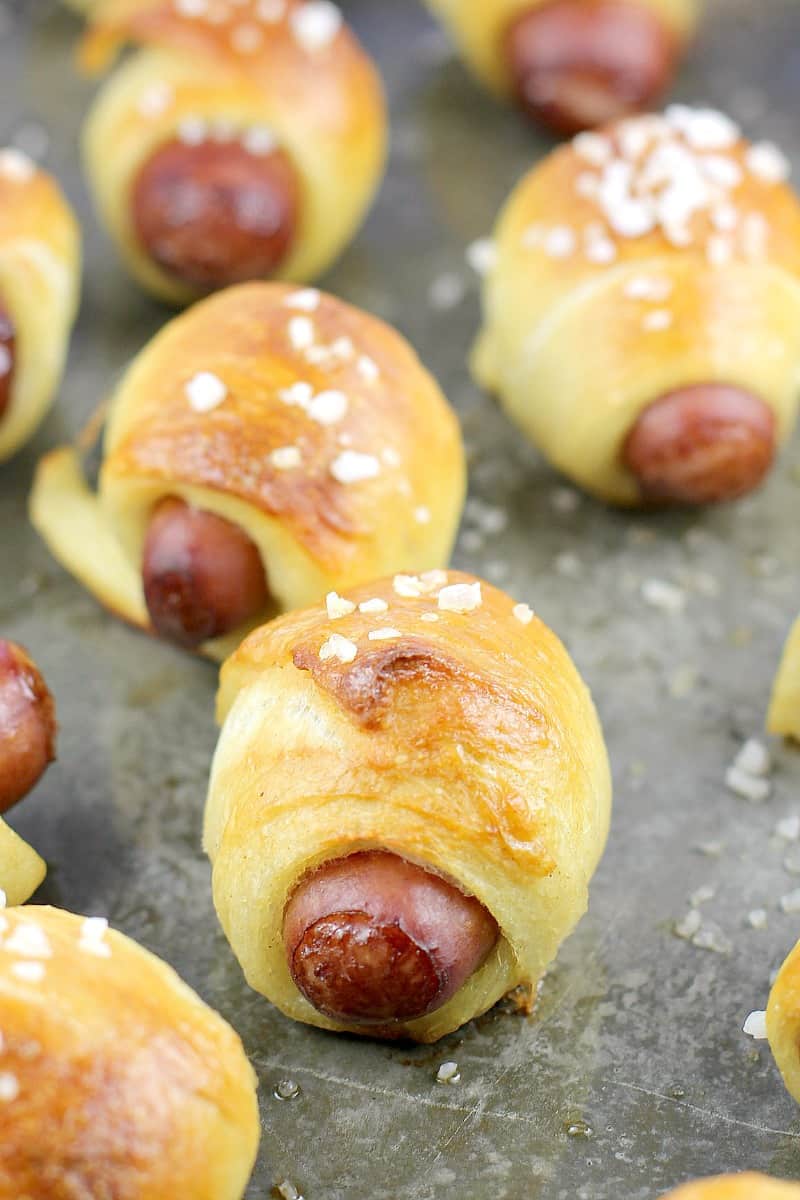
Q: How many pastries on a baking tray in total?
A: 11